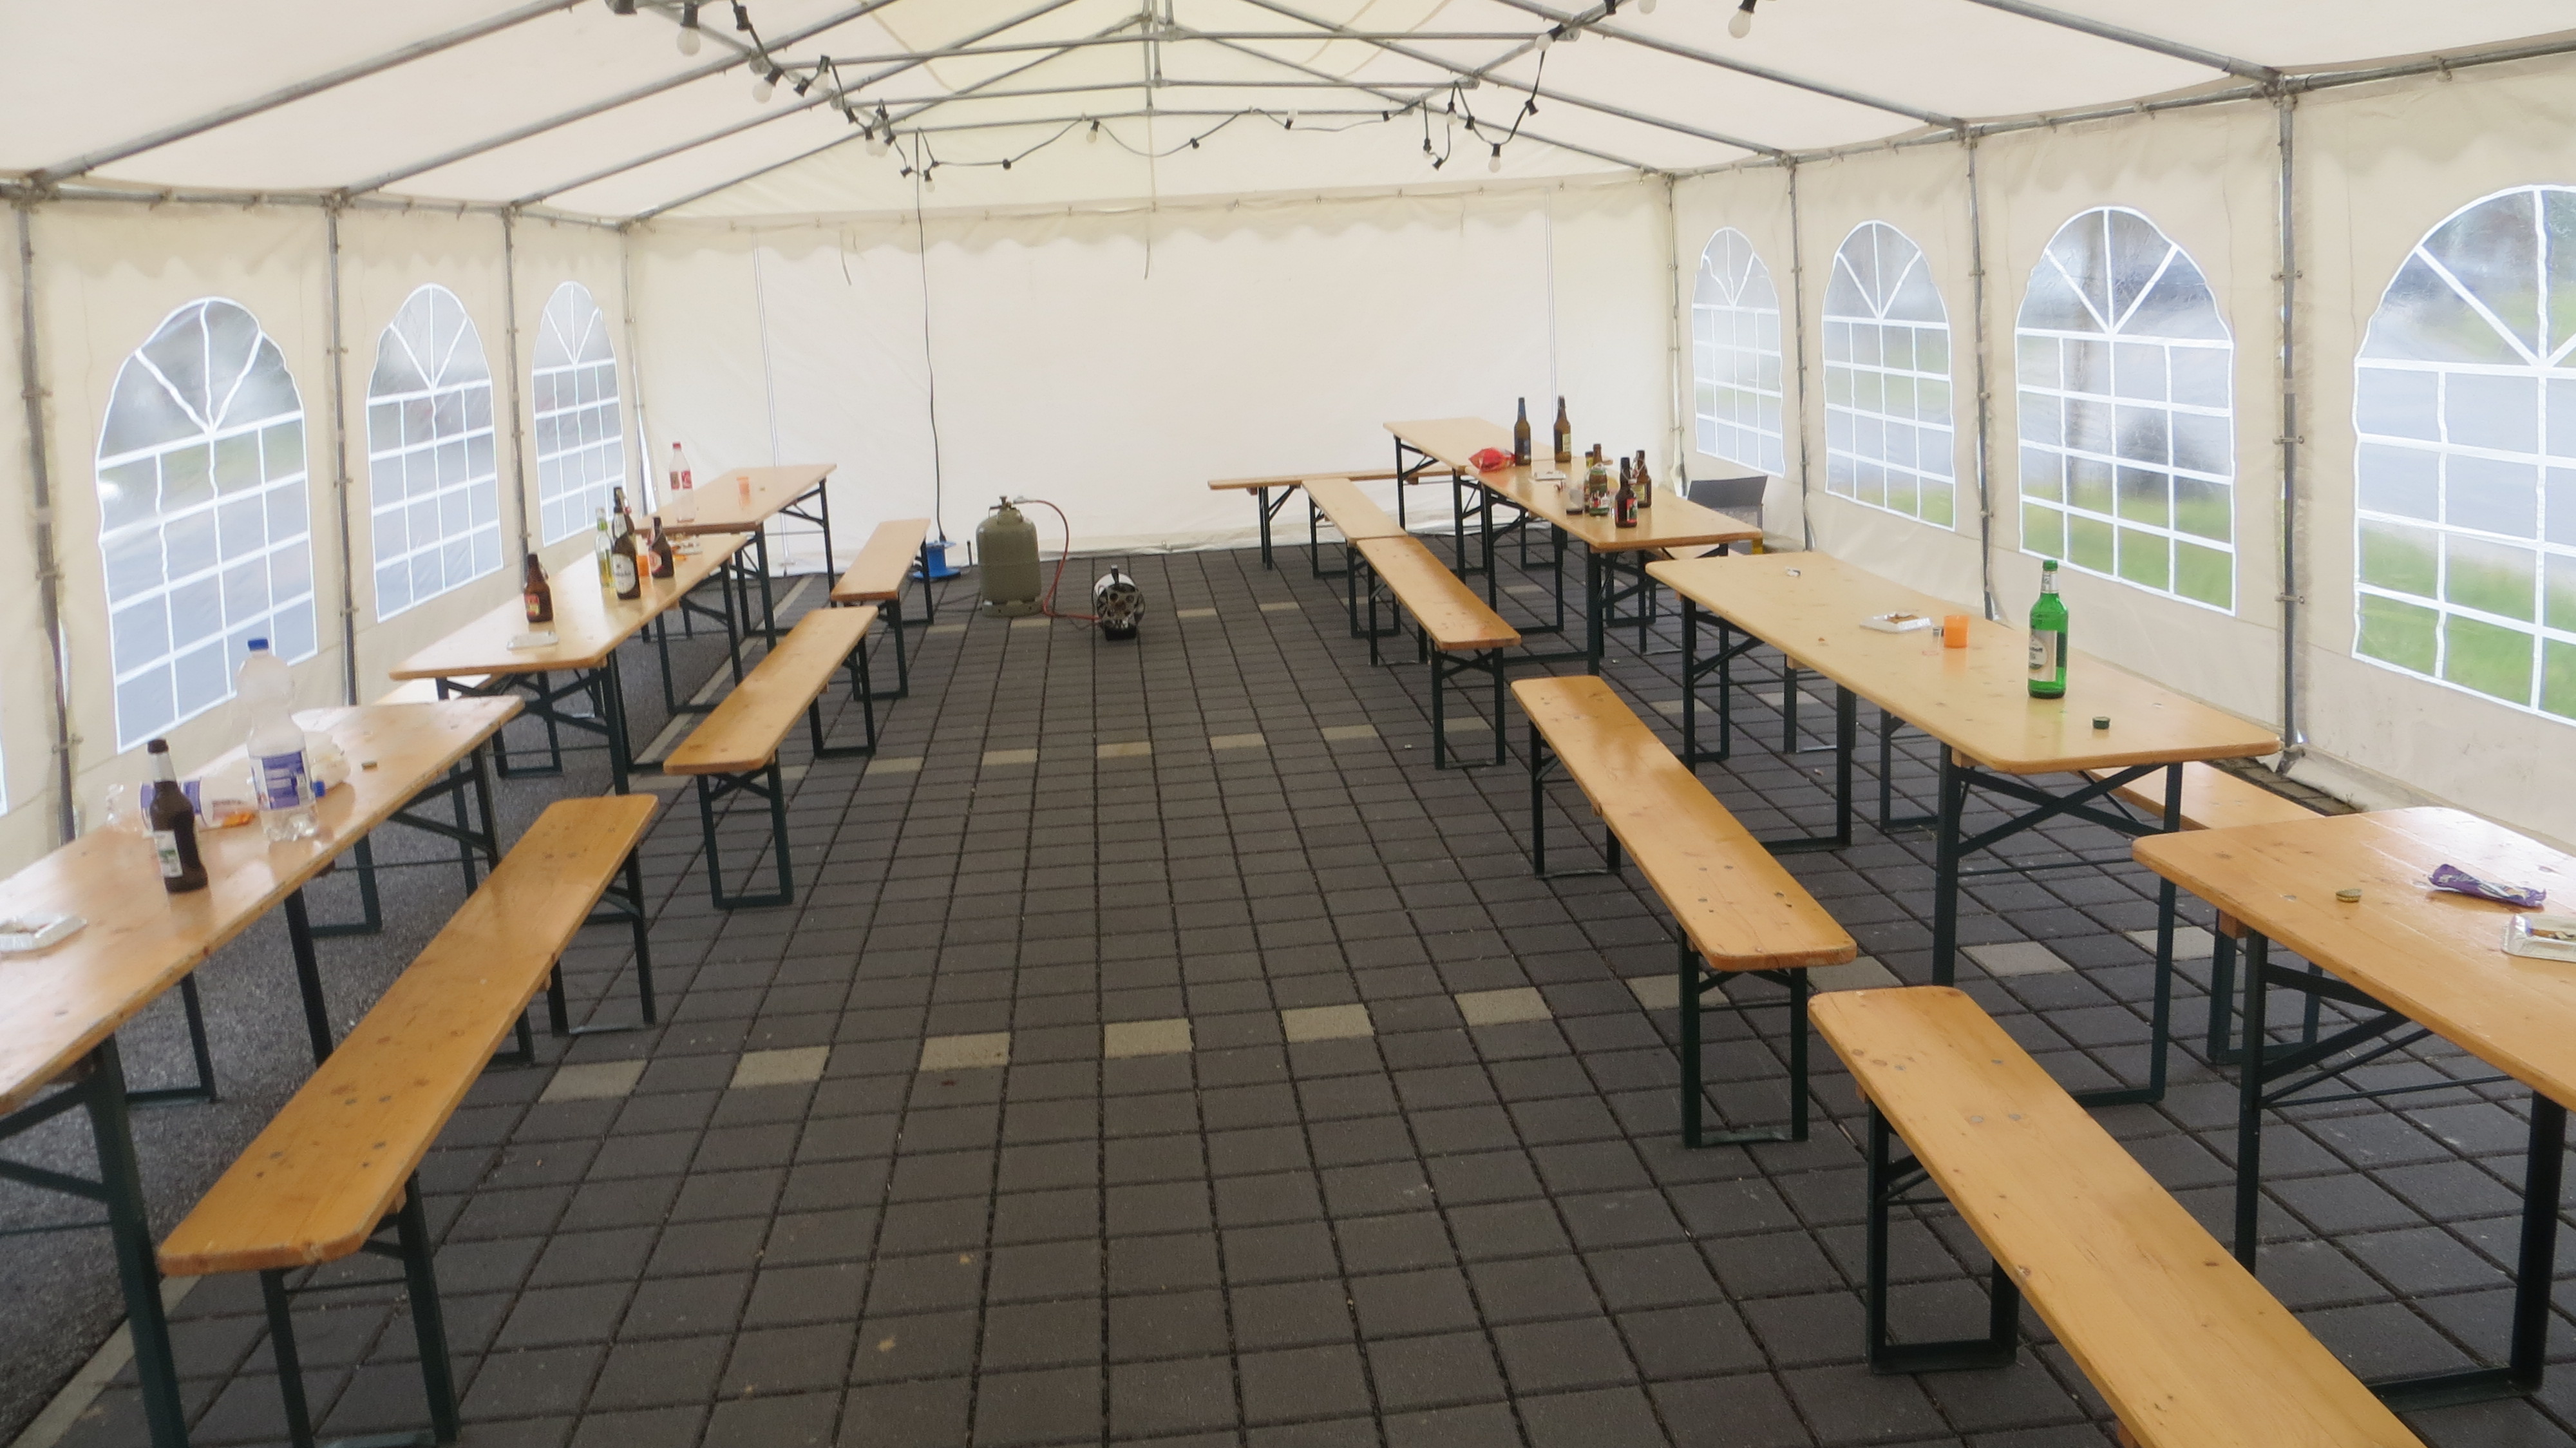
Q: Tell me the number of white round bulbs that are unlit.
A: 14